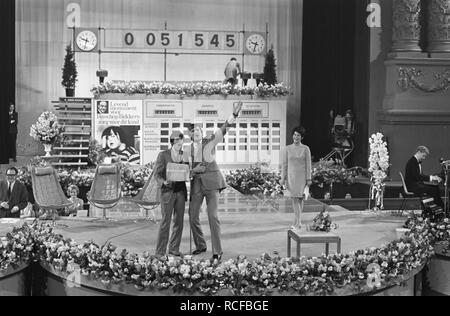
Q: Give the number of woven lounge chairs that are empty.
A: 3